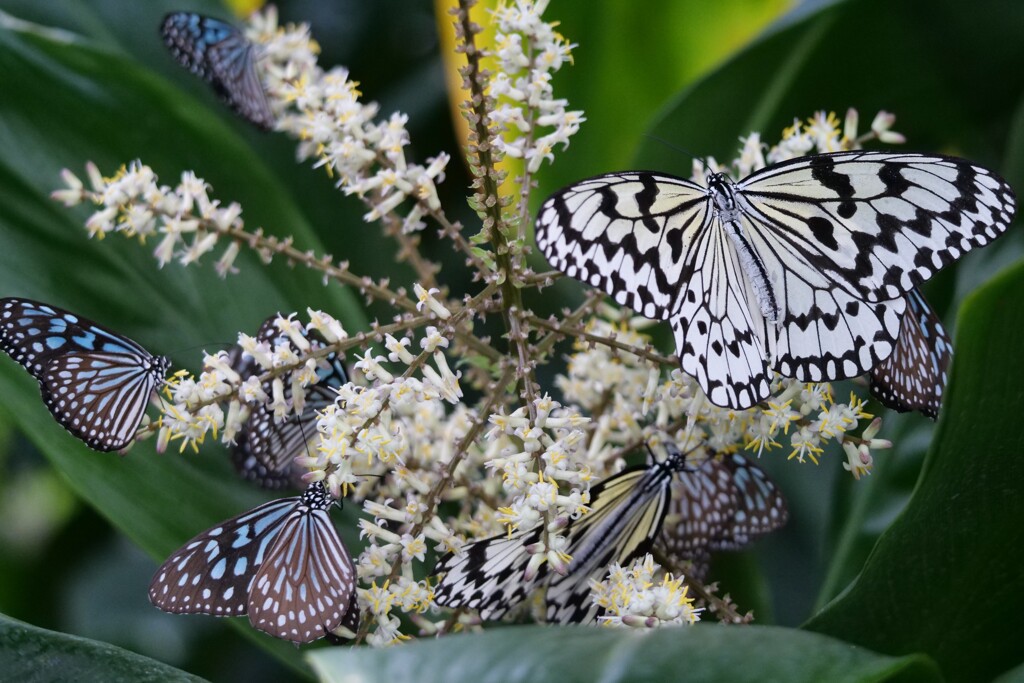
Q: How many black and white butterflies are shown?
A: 2